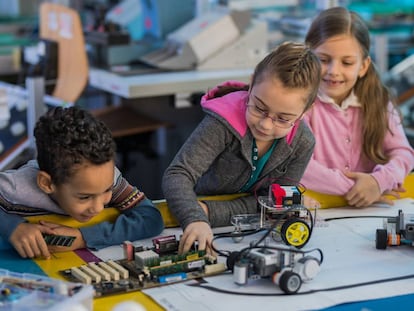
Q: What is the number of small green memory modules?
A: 3